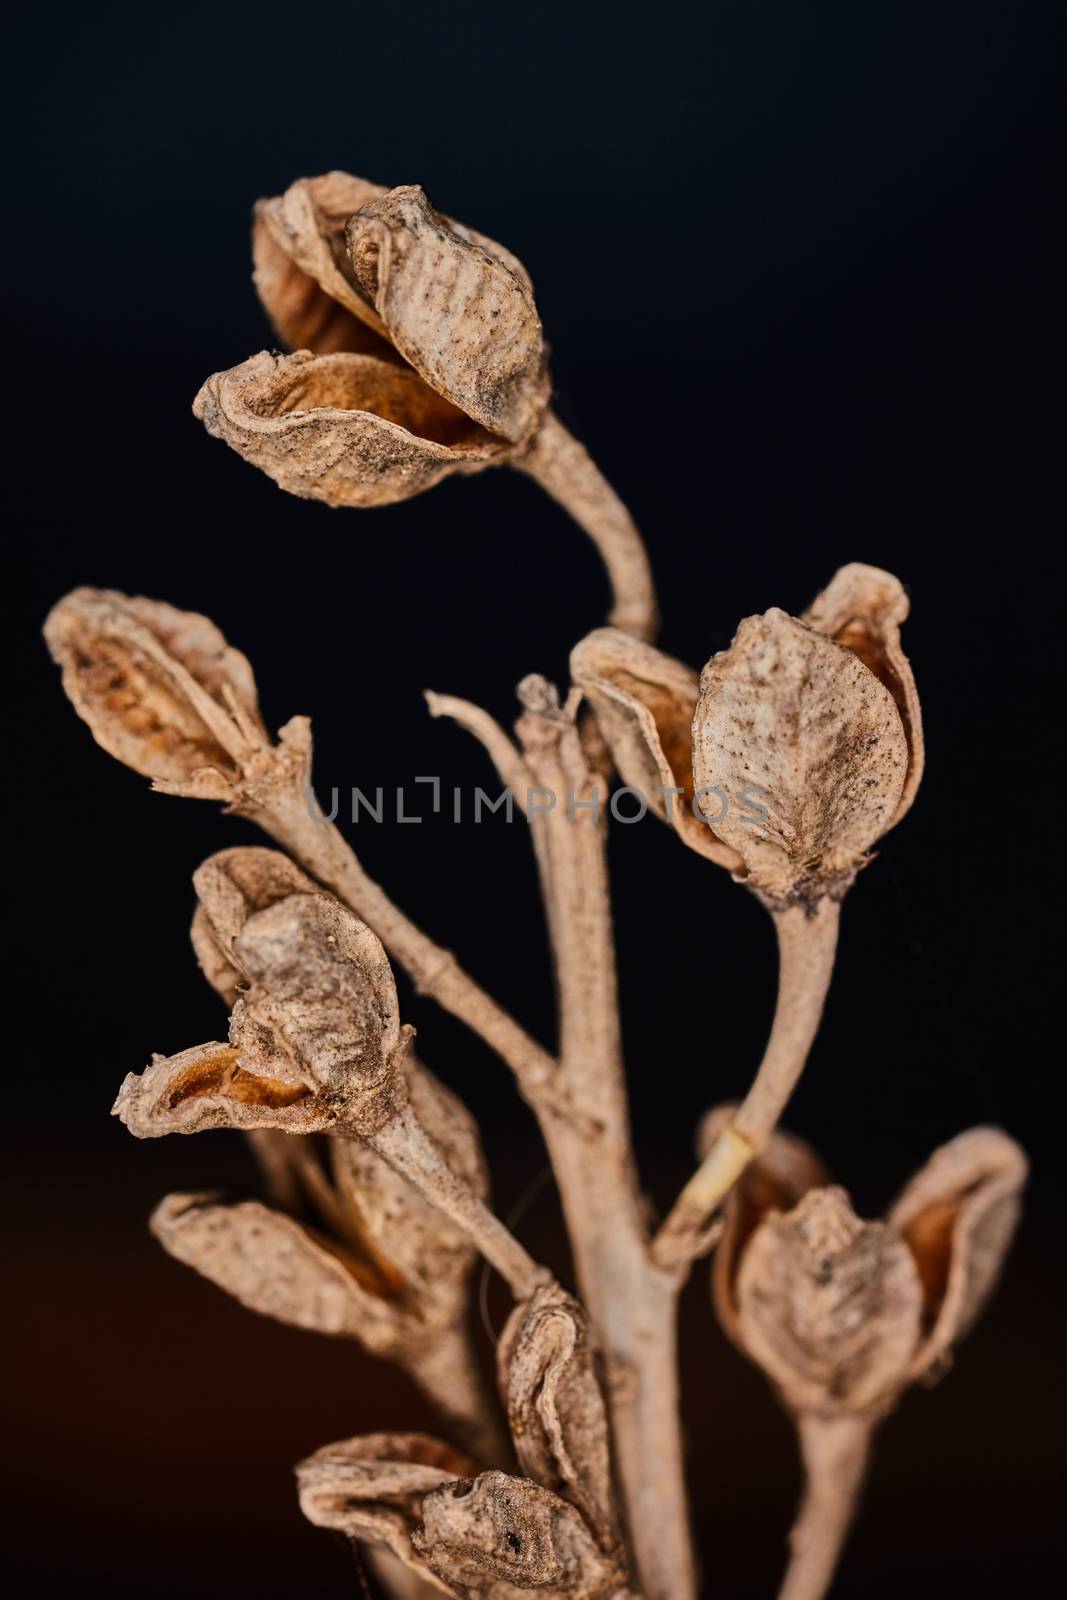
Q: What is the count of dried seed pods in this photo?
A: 7